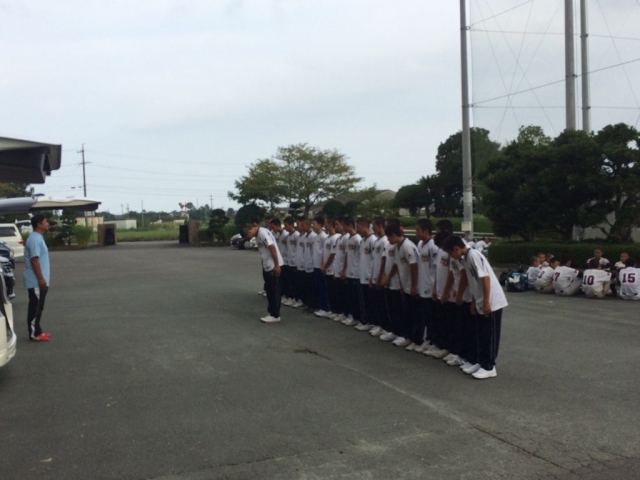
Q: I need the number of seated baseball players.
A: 9